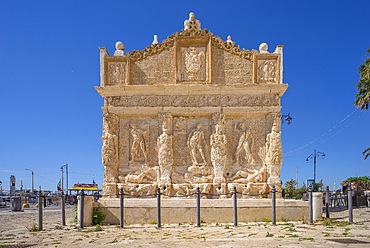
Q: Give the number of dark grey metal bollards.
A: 11